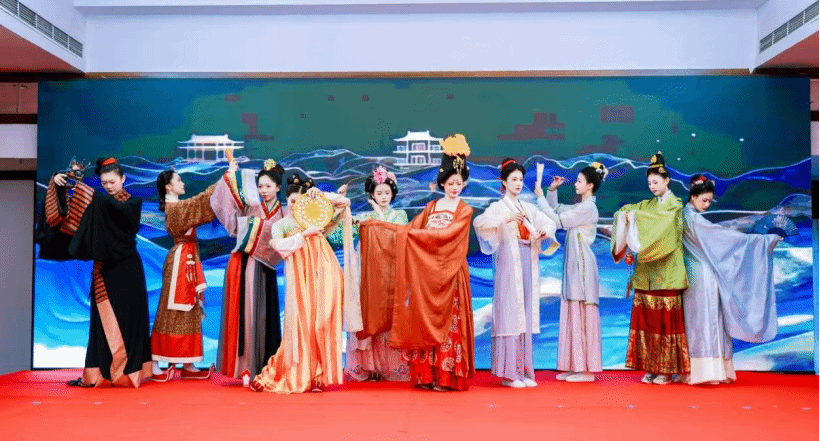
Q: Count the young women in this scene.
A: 10